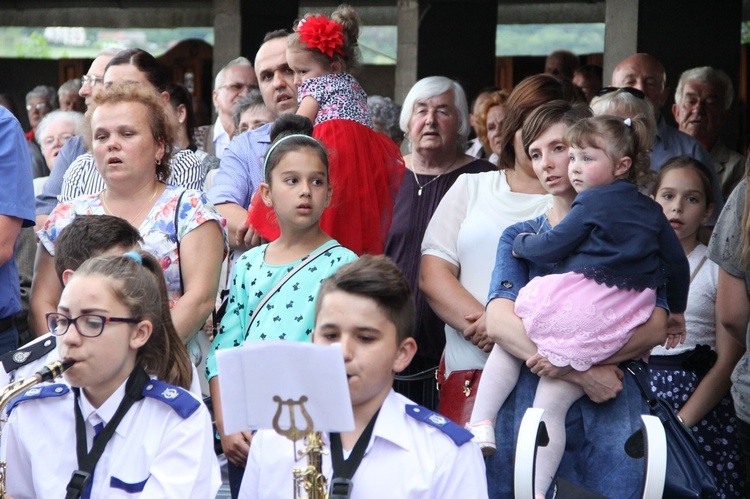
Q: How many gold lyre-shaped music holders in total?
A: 1